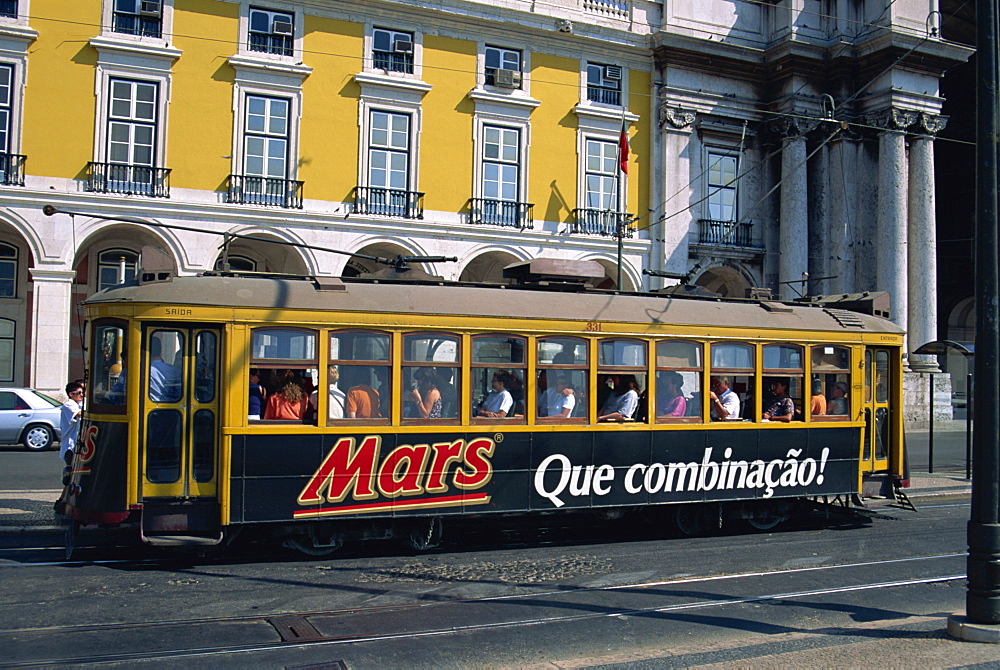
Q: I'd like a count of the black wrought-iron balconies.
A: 7